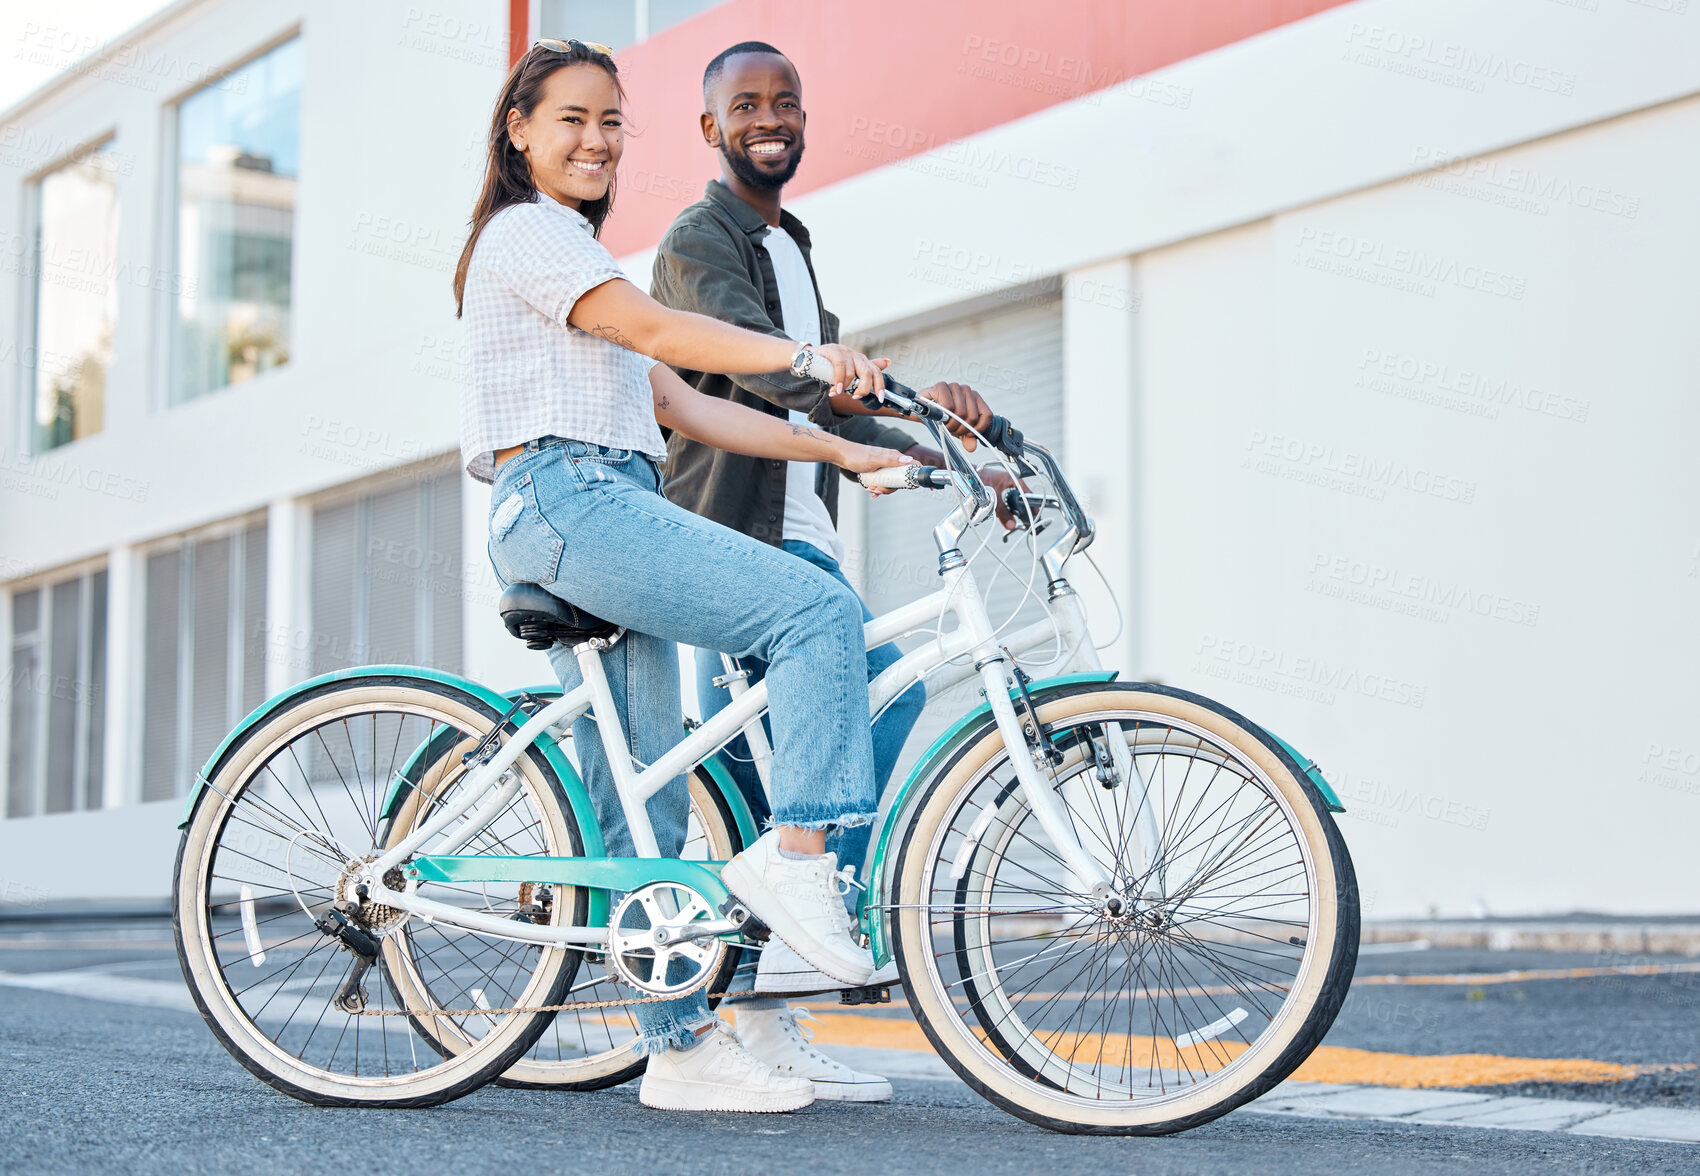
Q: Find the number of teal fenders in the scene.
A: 4